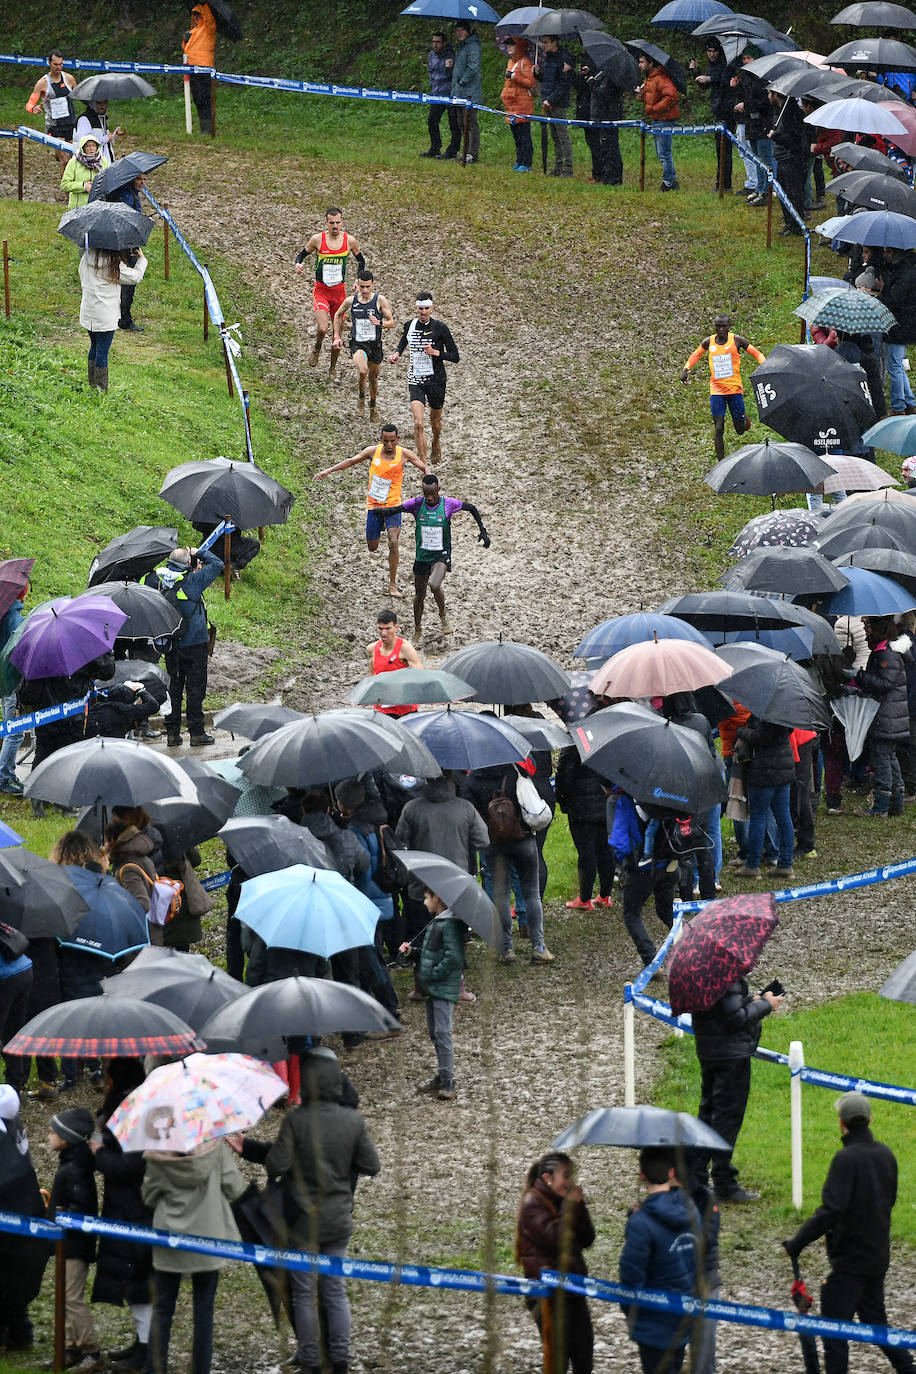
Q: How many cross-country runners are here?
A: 8